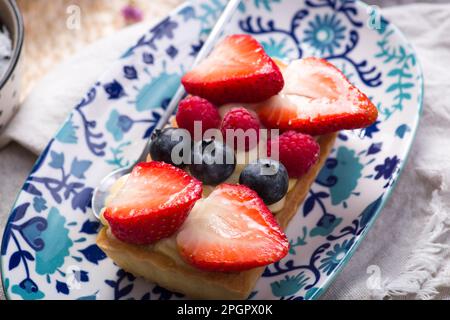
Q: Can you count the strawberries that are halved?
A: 4